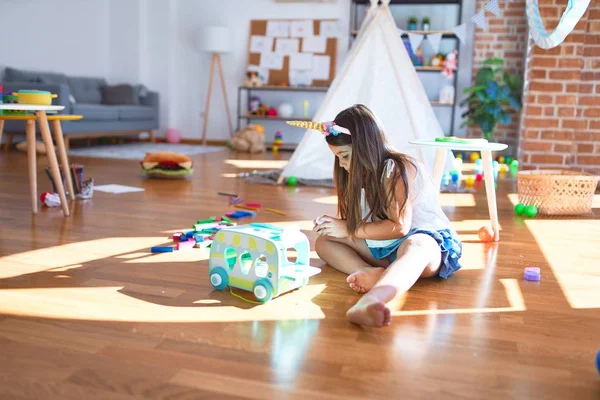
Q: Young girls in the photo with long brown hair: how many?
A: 1